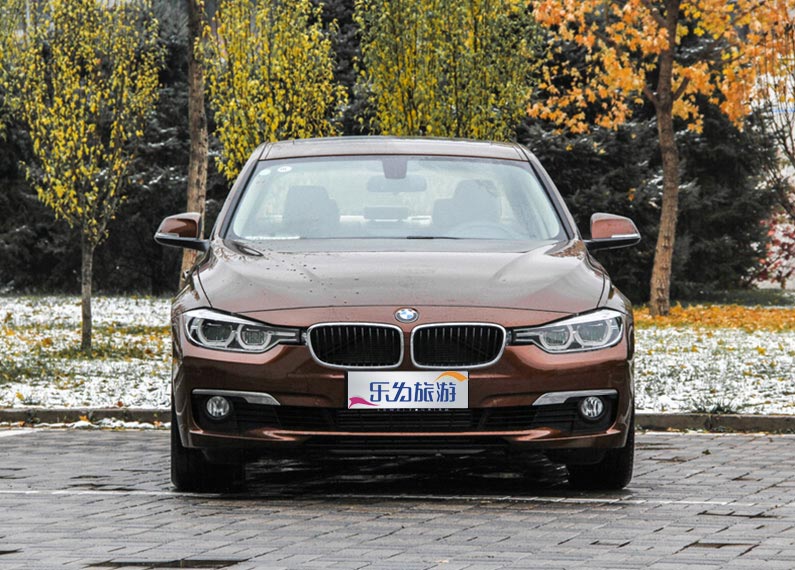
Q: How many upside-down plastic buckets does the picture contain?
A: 0